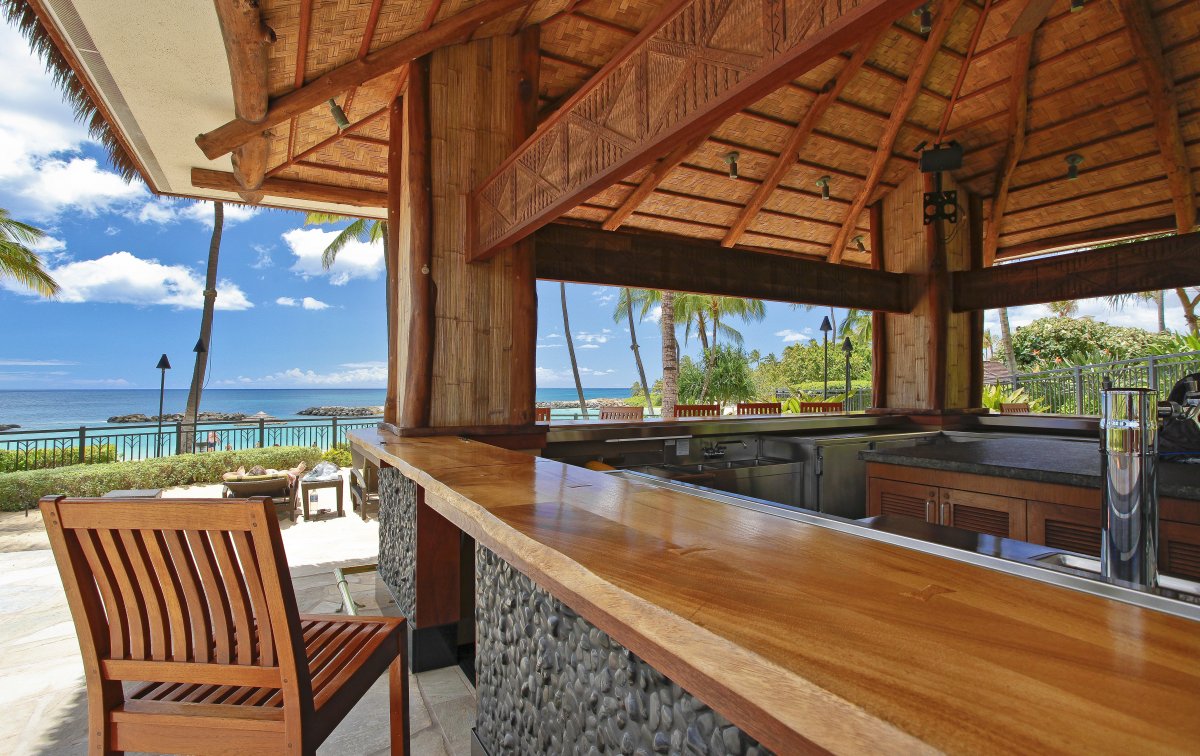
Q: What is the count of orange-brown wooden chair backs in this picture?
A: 7